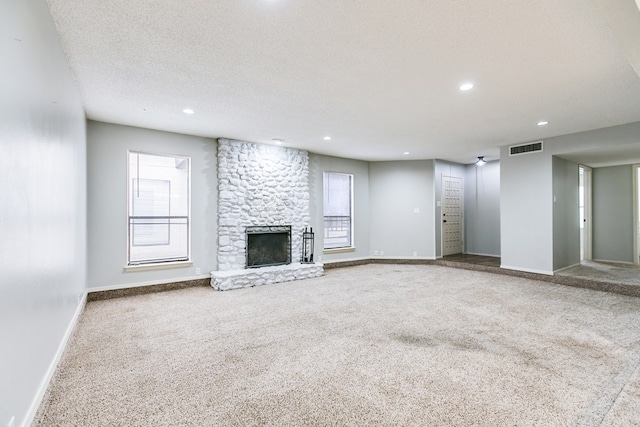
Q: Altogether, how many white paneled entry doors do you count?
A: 1